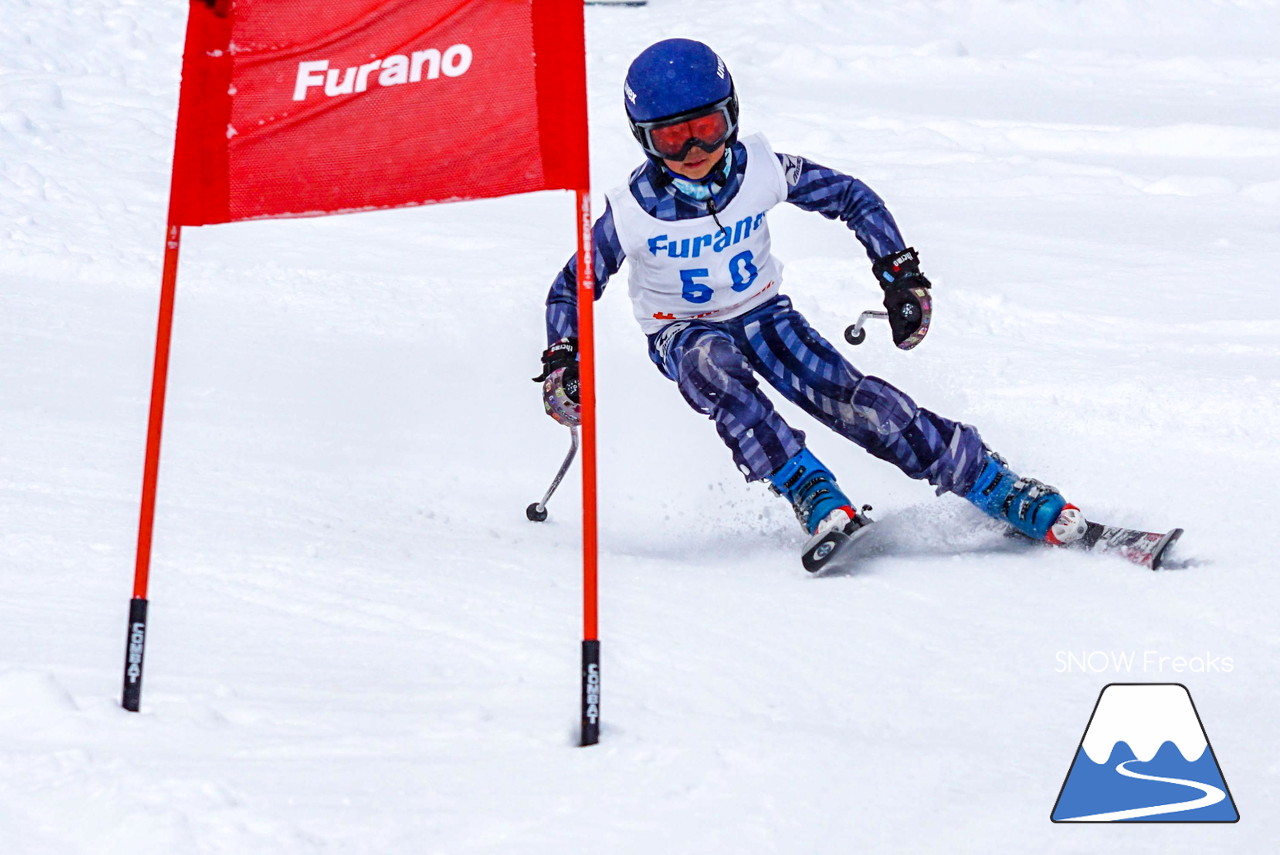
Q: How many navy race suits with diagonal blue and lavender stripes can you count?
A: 1